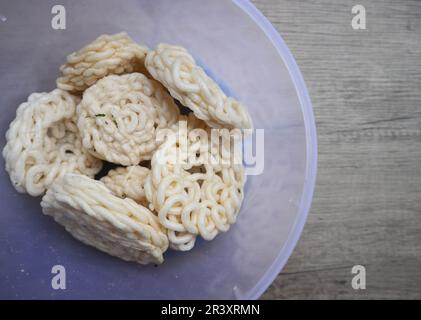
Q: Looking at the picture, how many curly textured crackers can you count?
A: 7